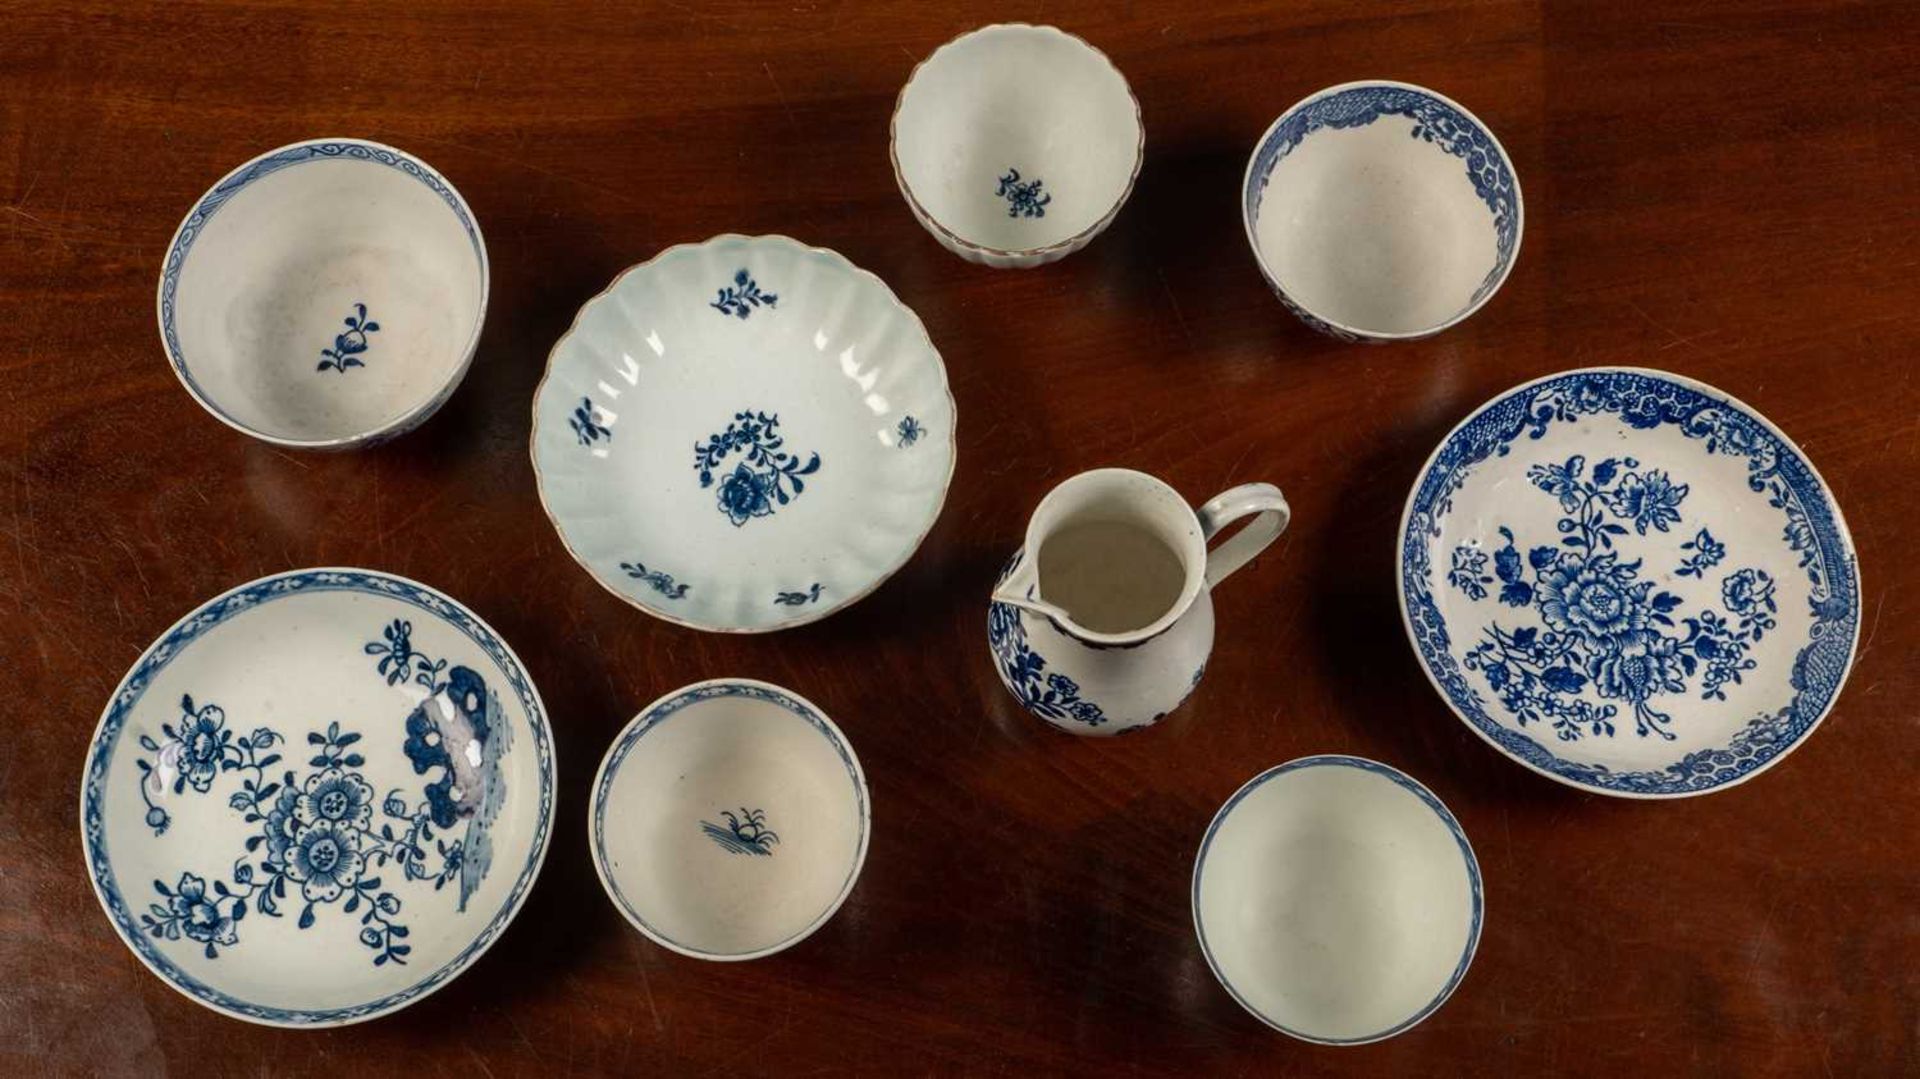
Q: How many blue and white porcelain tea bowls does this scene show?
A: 5